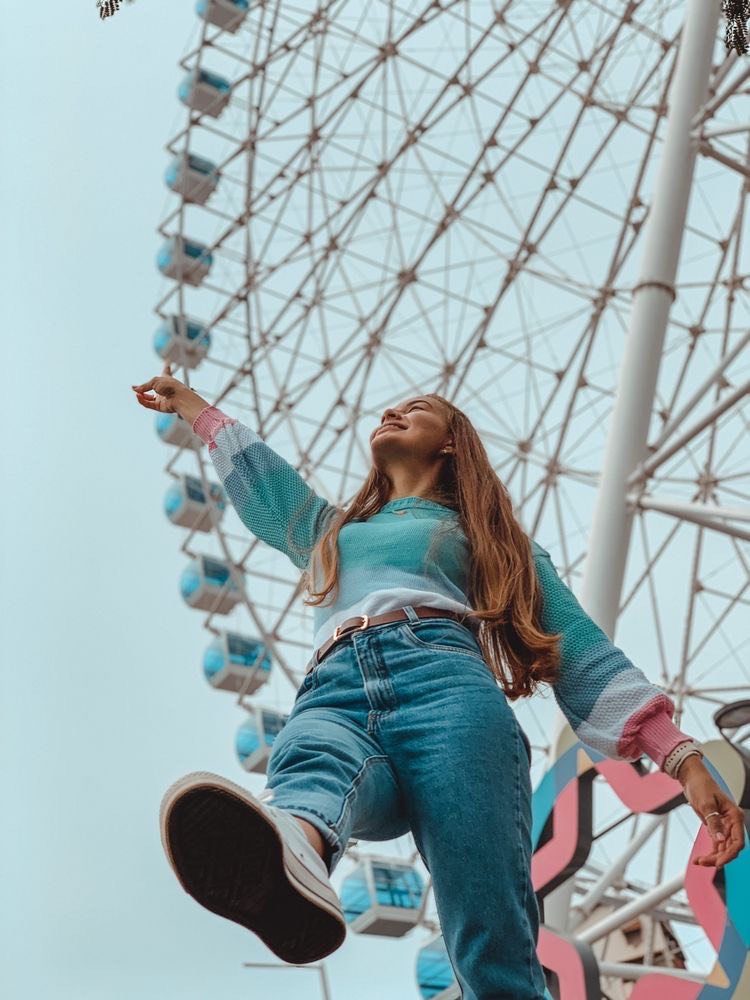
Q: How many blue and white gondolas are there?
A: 12